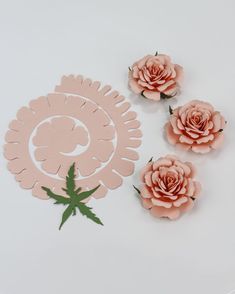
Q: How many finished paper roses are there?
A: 3